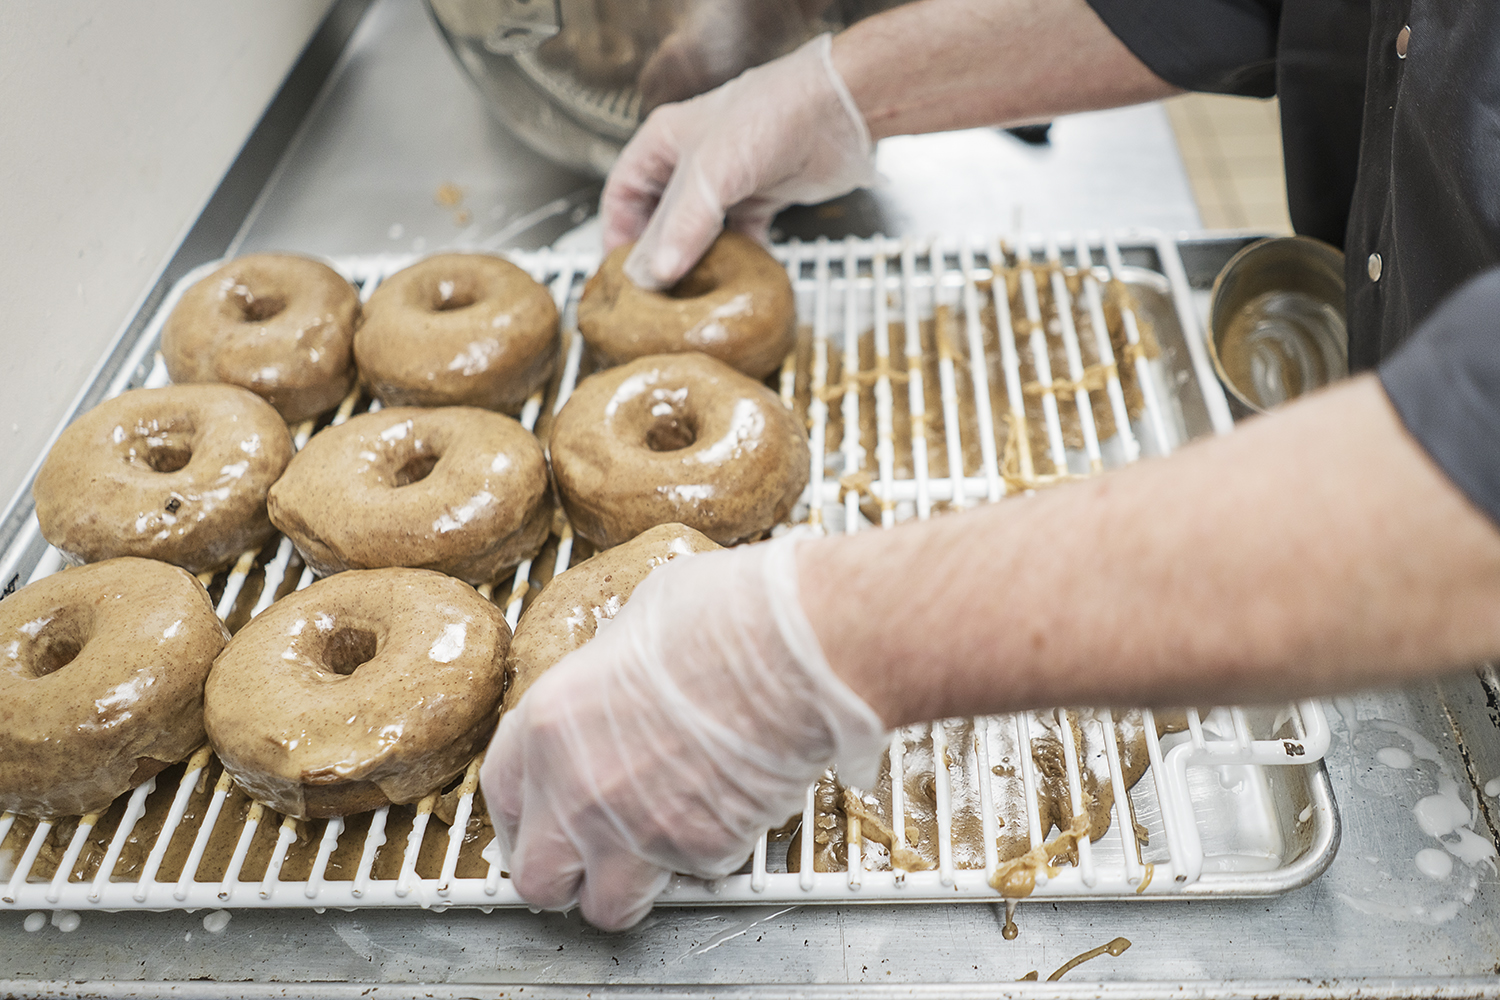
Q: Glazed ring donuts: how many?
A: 9